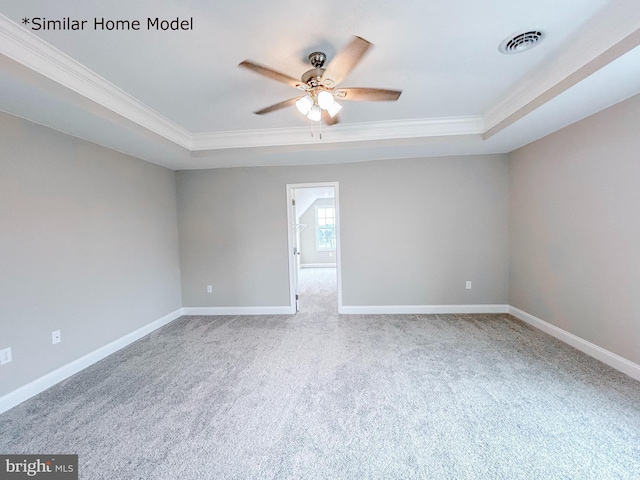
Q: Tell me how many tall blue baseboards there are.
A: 0